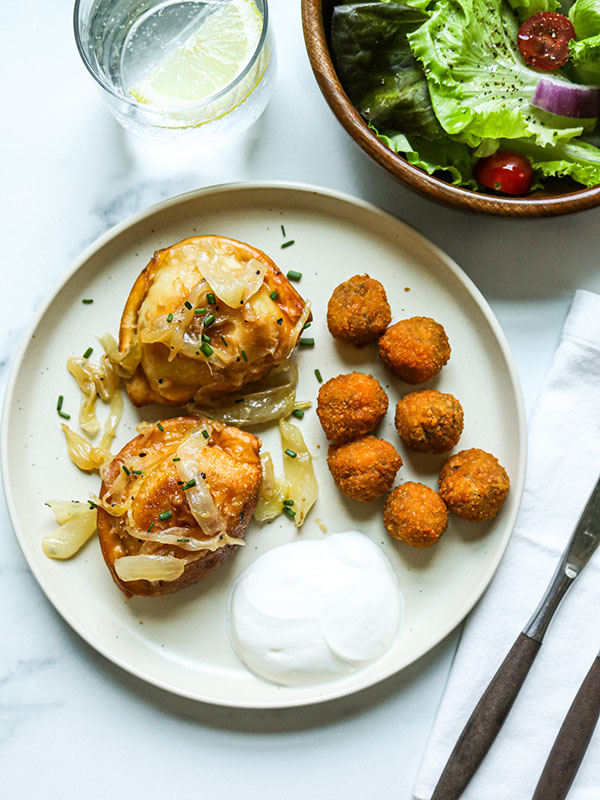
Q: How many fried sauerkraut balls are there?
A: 7